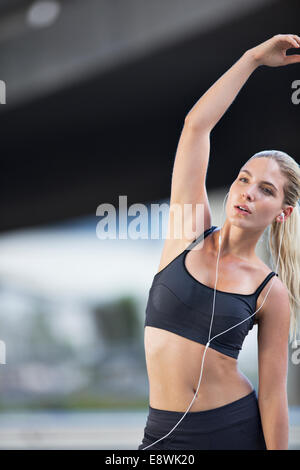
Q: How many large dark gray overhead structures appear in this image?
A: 1